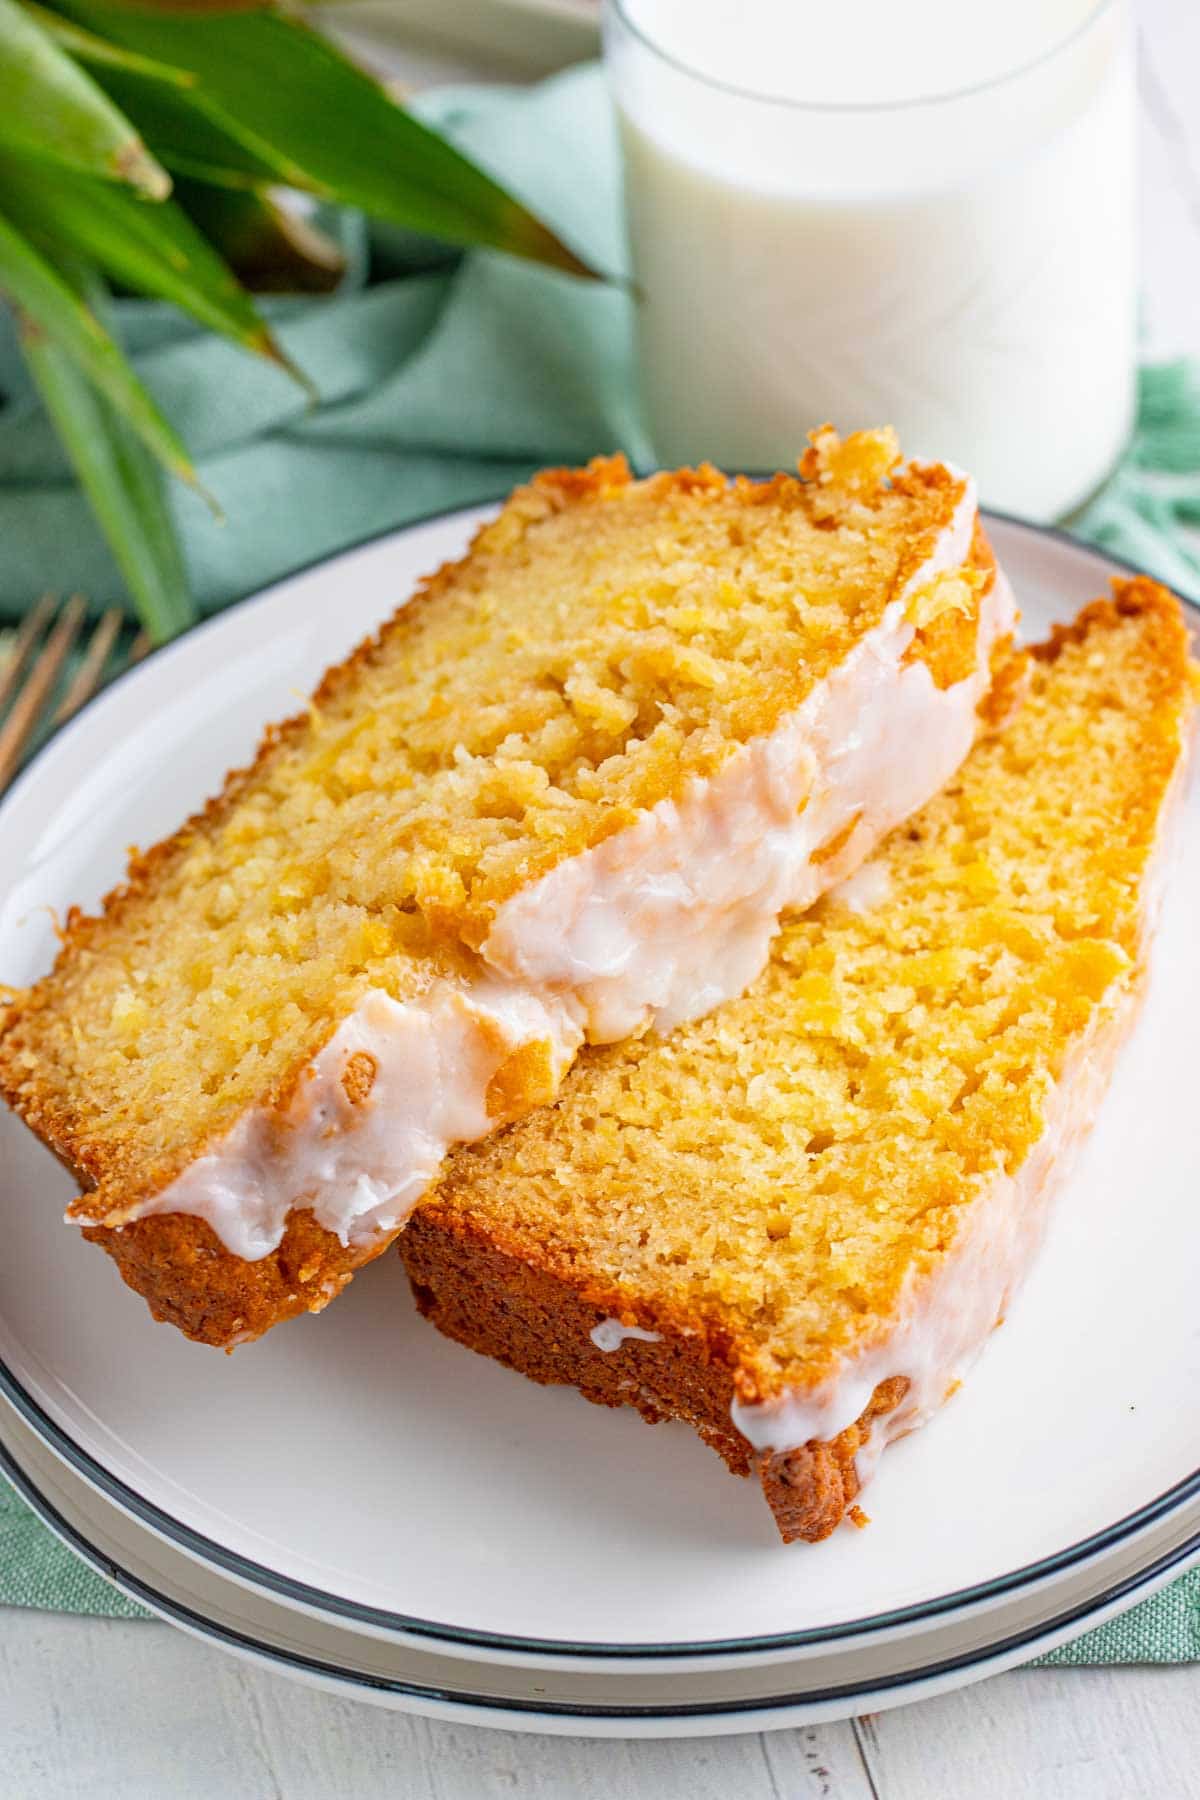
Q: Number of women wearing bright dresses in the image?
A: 0